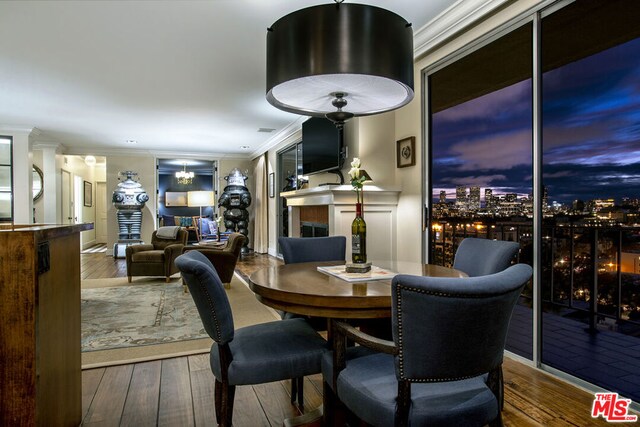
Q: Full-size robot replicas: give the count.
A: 2